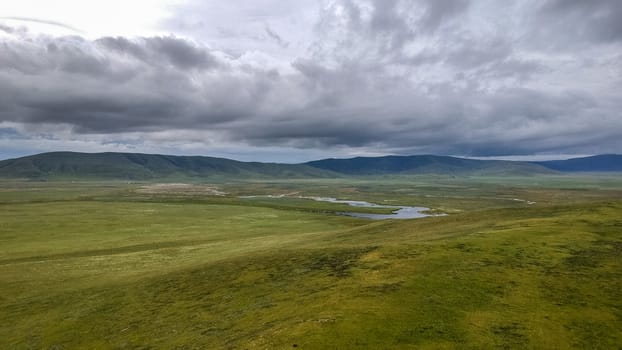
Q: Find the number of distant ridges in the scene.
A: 3